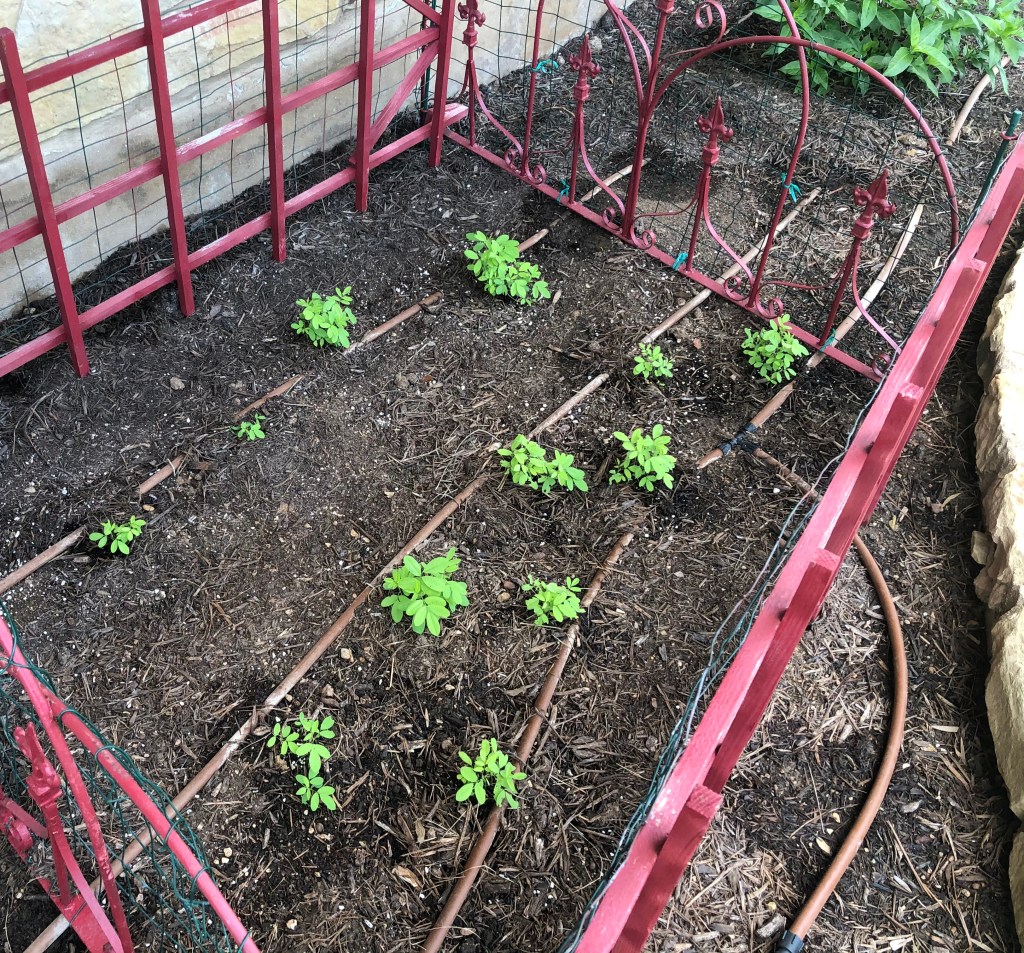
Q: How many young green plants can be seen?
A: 12